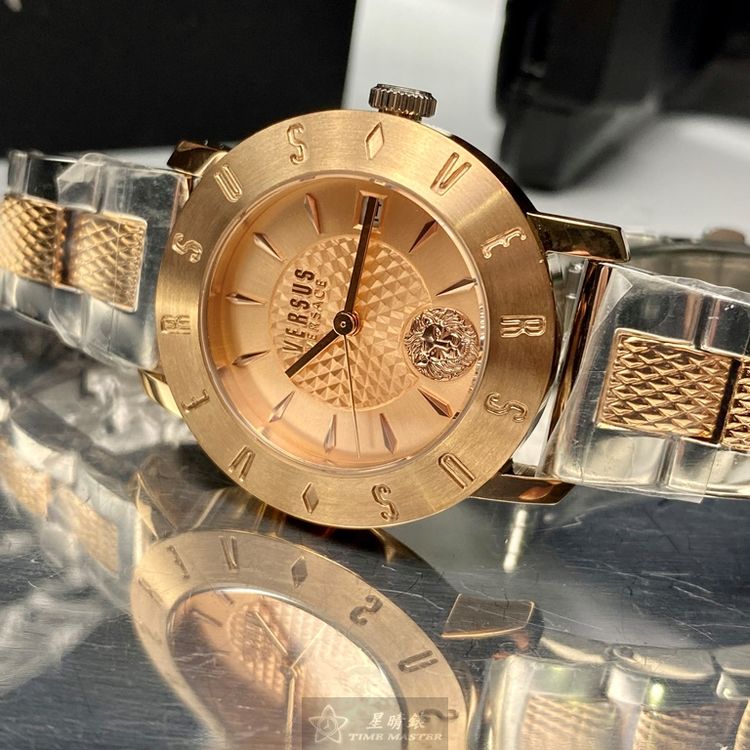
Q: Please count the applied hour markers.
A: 10